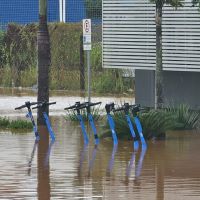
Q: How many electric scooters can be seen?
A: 7